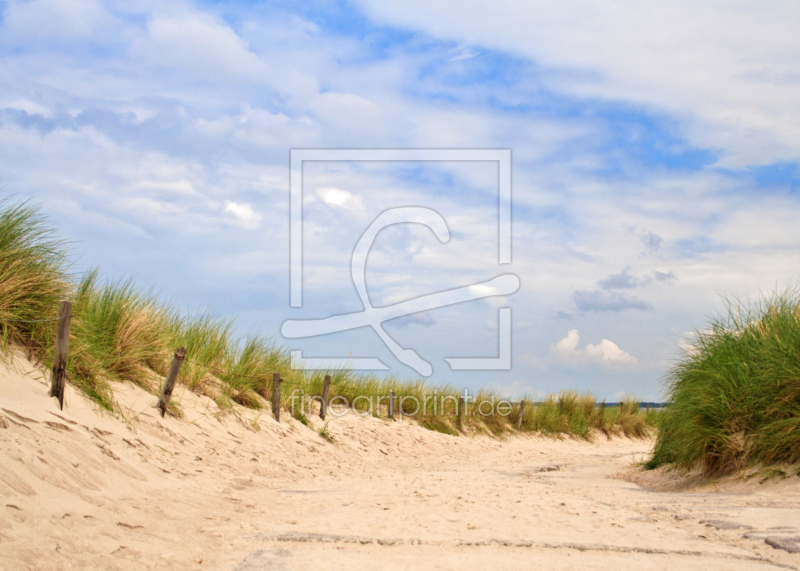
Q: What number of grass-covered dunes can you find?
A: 2